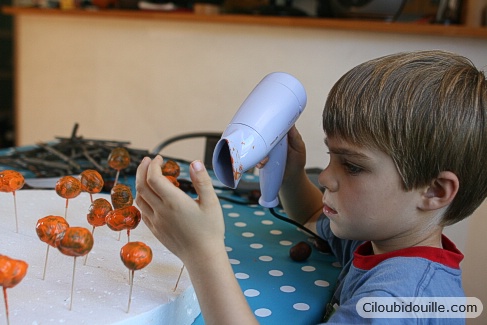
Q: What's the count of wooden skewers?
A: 12